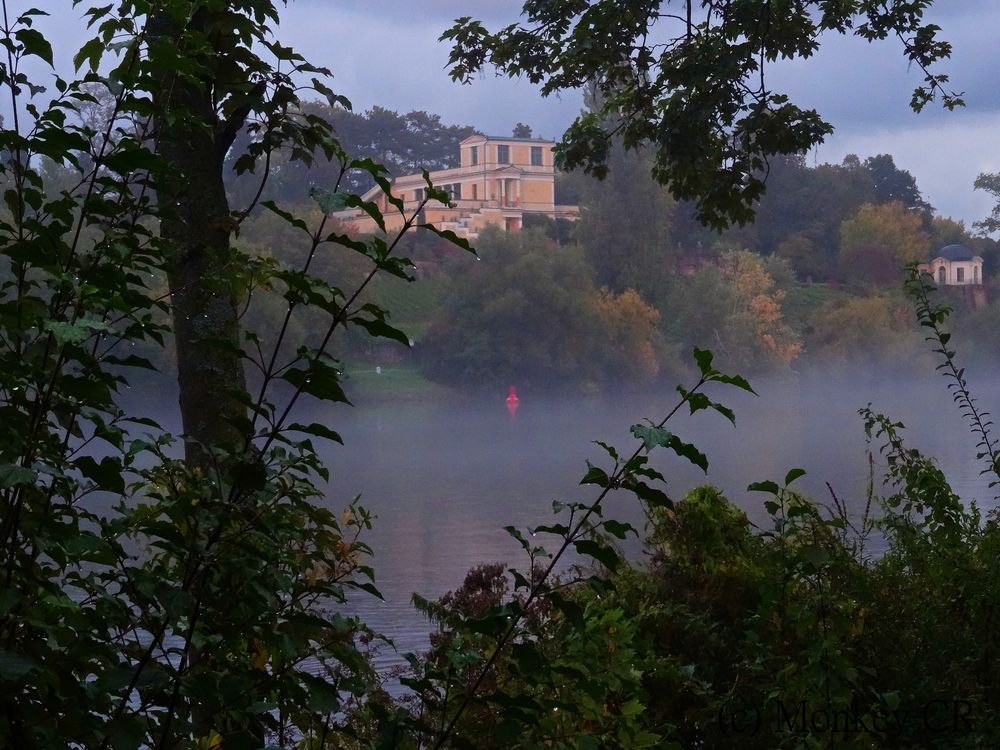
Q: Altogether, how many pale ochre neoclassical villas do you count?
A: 1